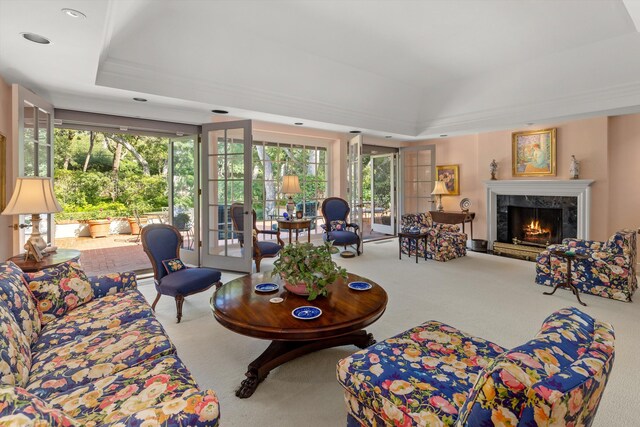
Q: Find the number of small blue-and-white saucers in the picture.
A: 3